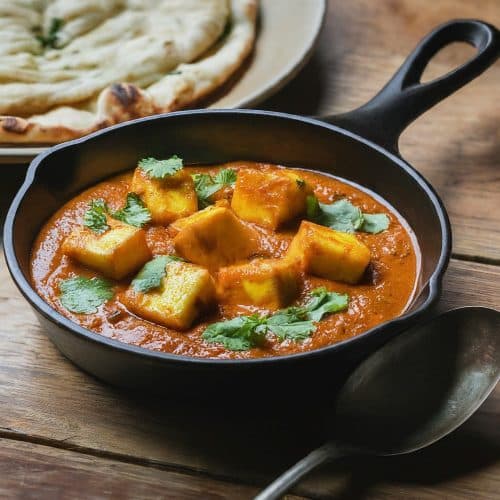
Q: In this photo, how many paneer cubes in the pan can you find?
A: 7